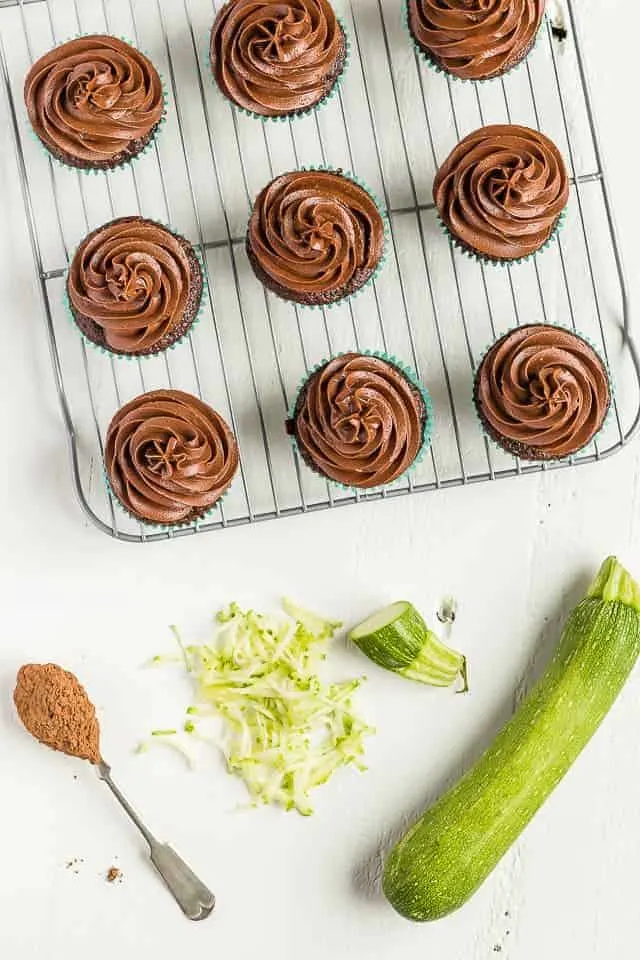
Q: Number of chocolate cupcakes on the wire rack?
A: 9